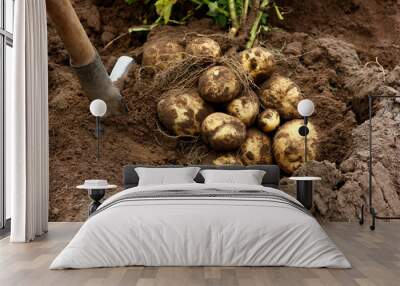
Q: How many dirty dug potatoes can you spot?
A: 12